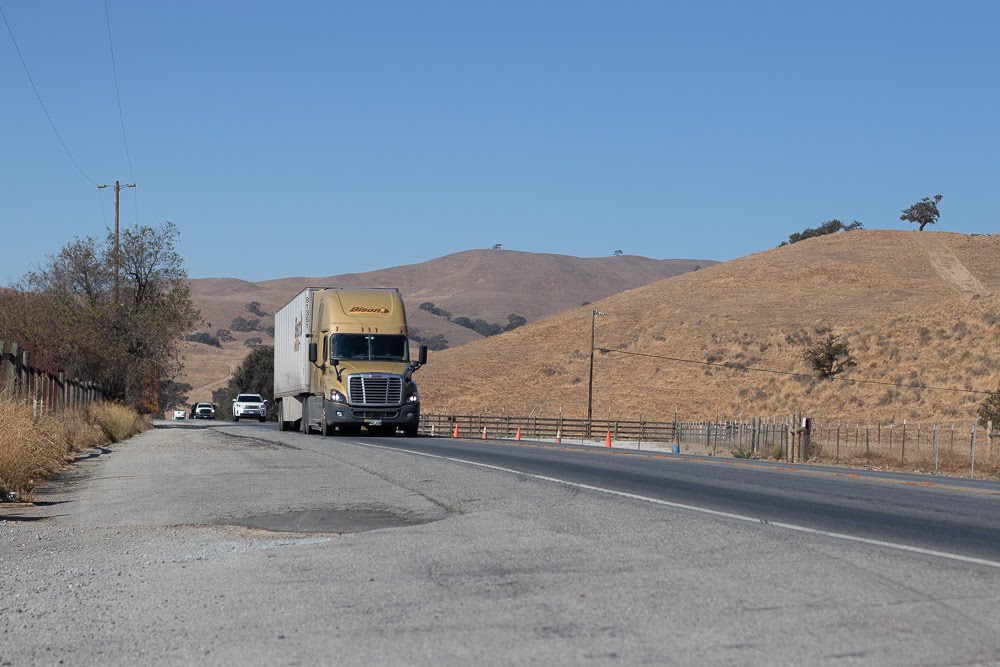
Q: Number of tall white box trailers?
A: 1